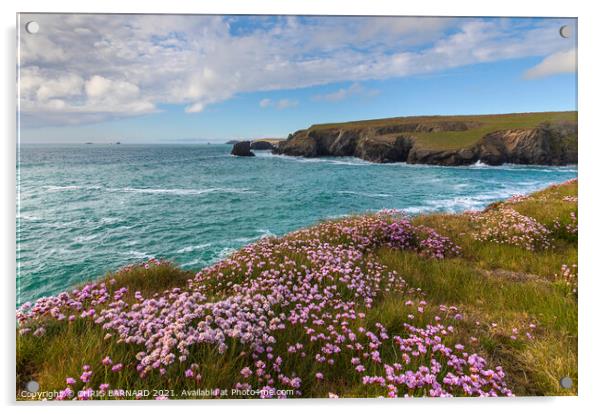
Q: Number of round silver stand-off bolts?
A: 4